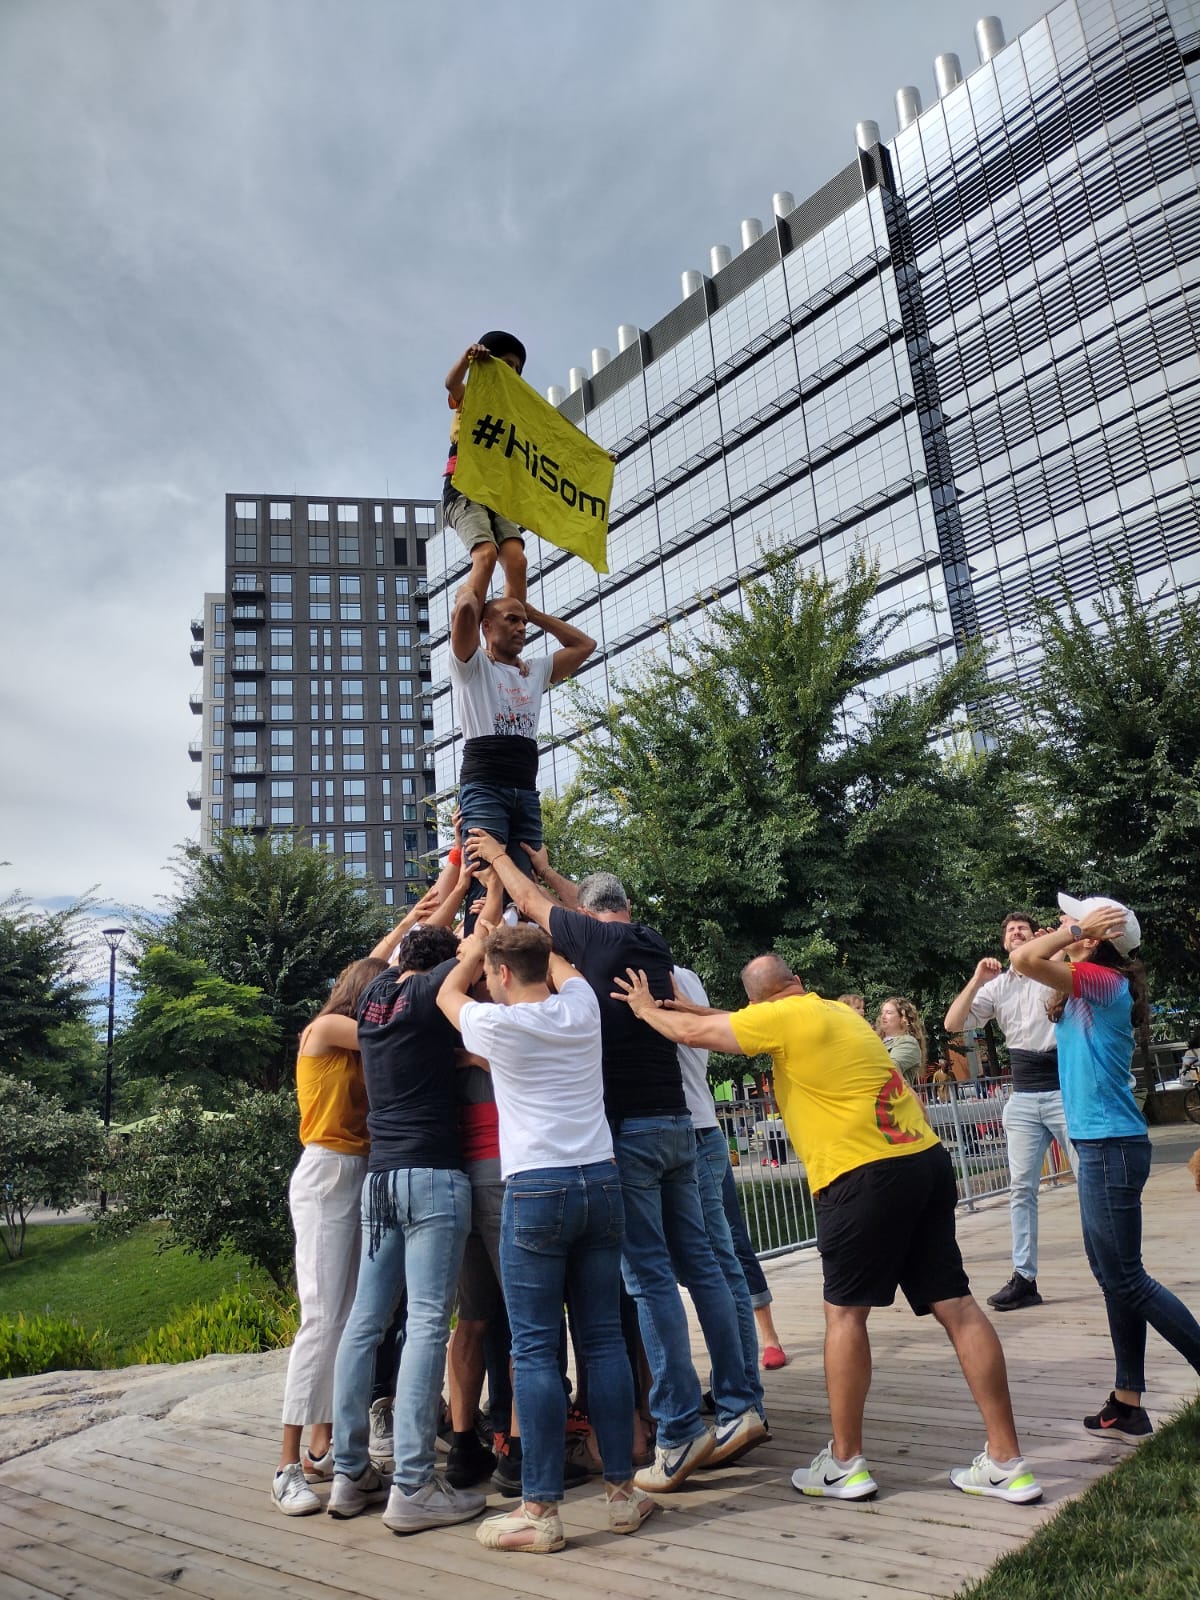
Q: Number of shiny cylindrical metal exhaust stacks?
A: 12